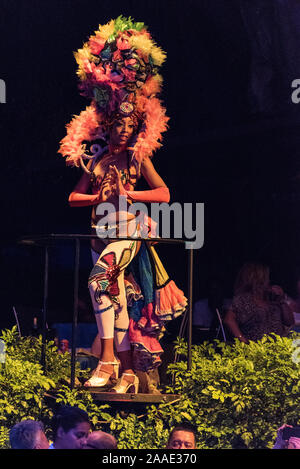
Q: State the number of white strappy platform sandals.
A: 2